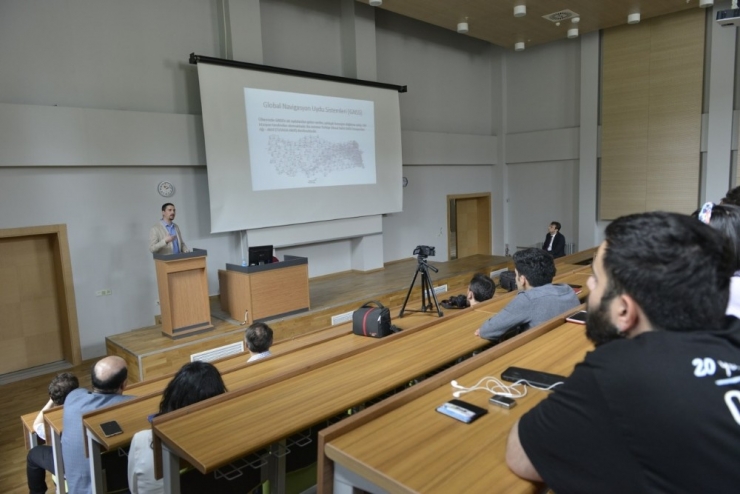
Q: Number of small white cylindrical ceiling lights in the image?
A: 7